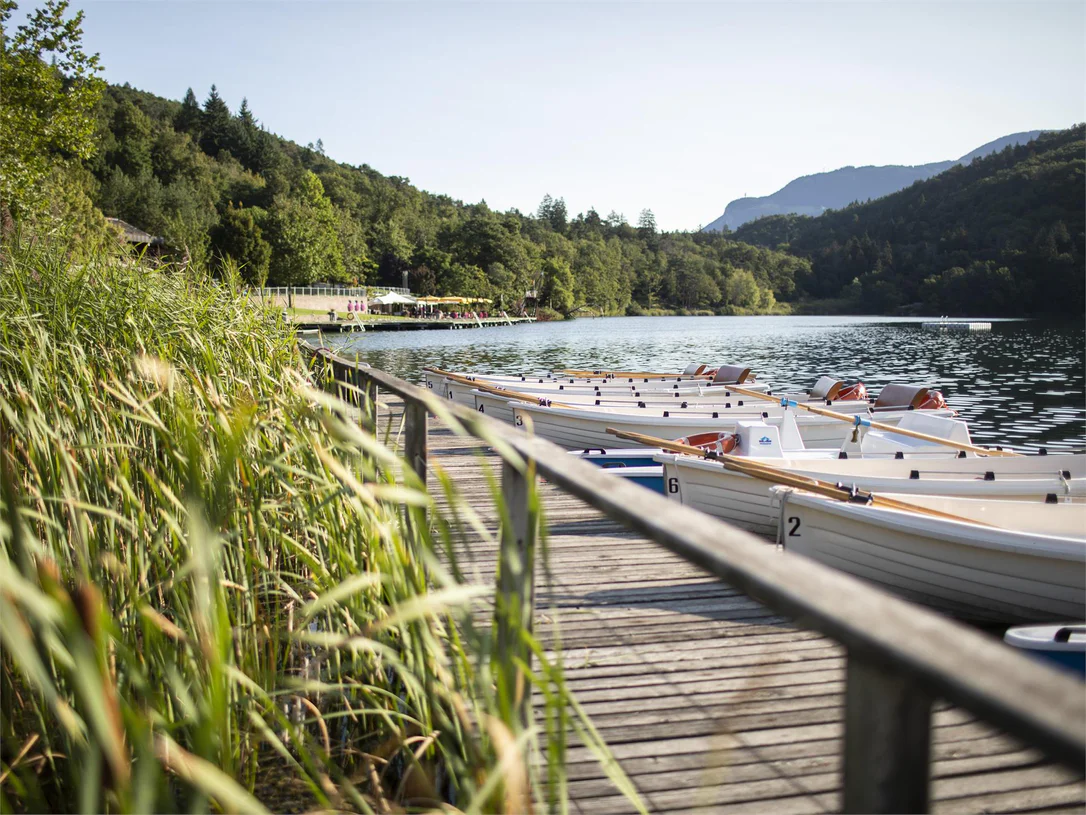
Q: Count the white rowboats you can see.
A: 6